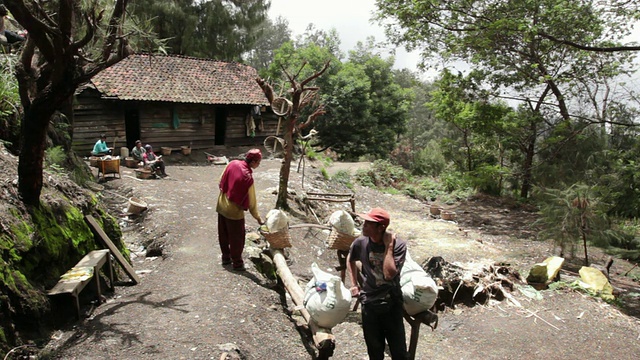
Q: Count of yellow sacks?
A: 2